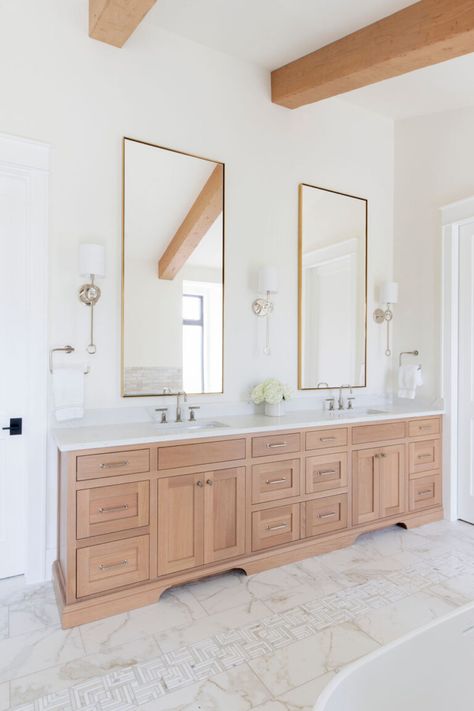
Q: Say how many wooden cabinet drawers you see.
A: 12